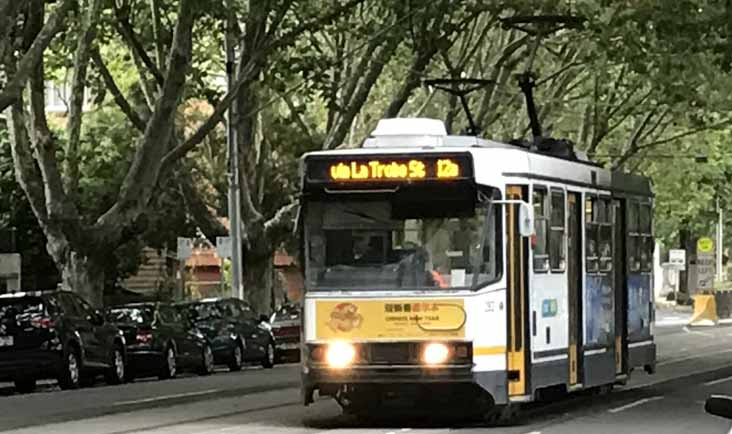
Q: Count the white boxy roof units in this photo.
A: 1